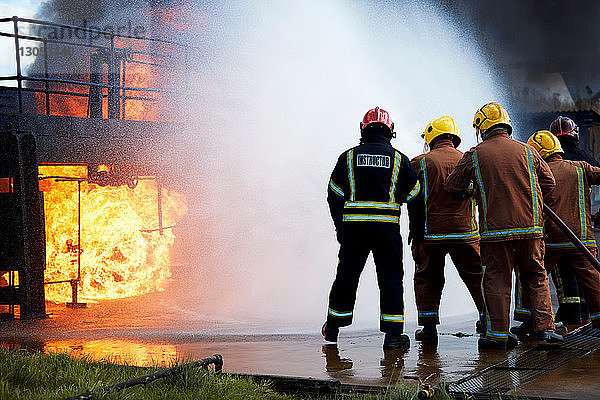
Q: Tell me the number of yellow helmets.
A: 3